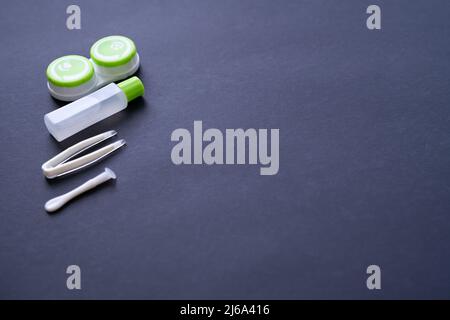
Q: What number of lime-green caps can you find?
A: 3